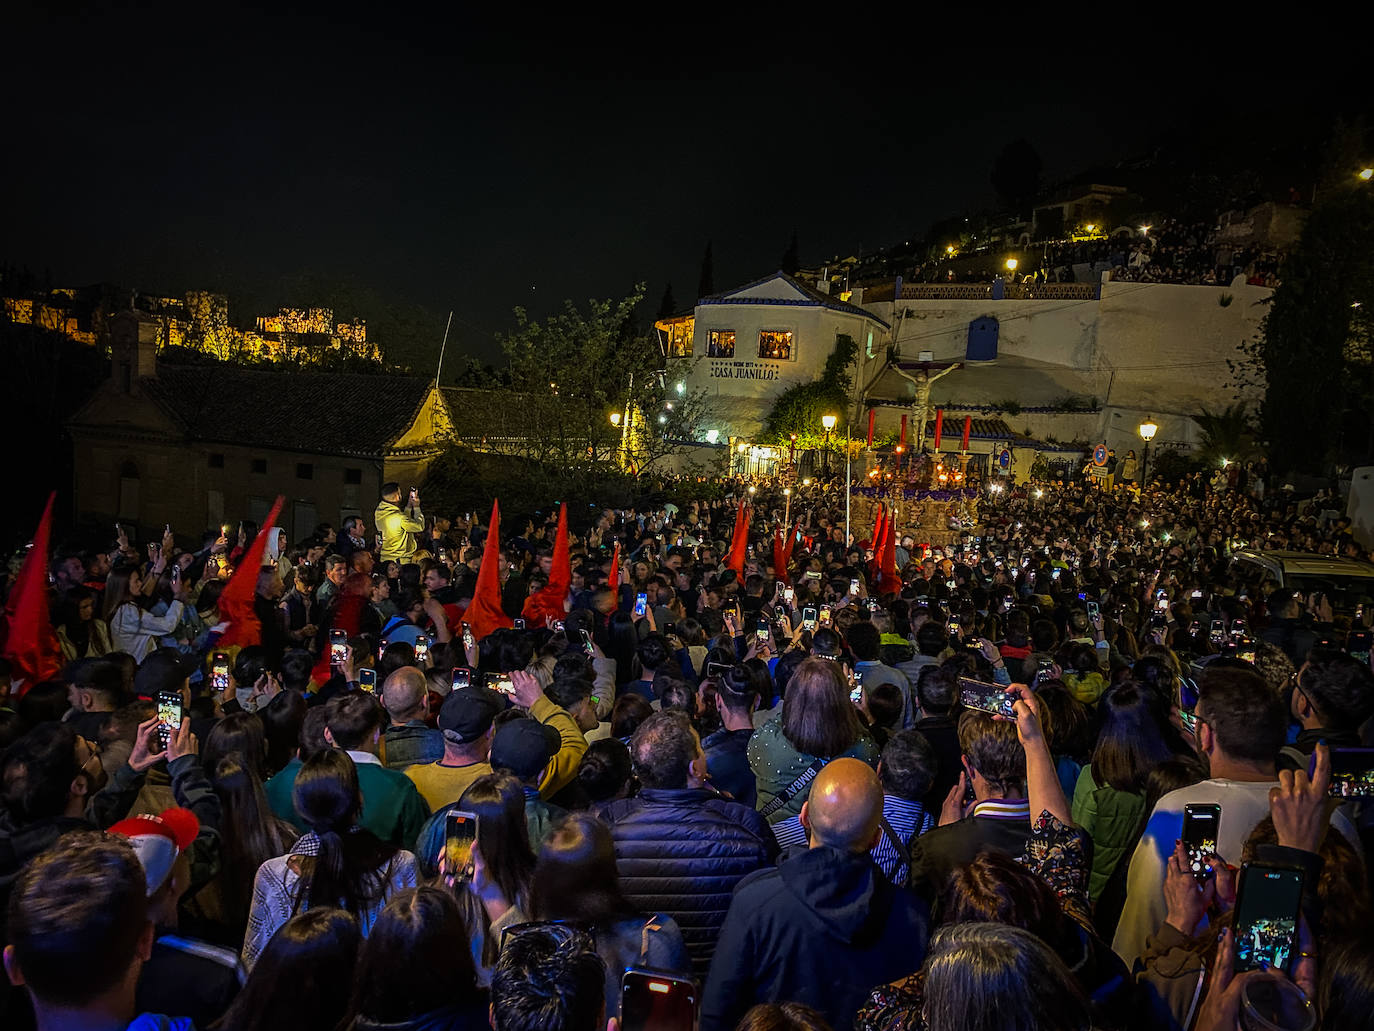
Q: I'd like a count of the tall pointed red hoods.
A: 12